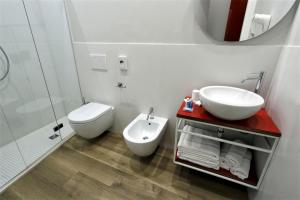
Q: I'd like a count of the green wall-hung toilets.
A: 0